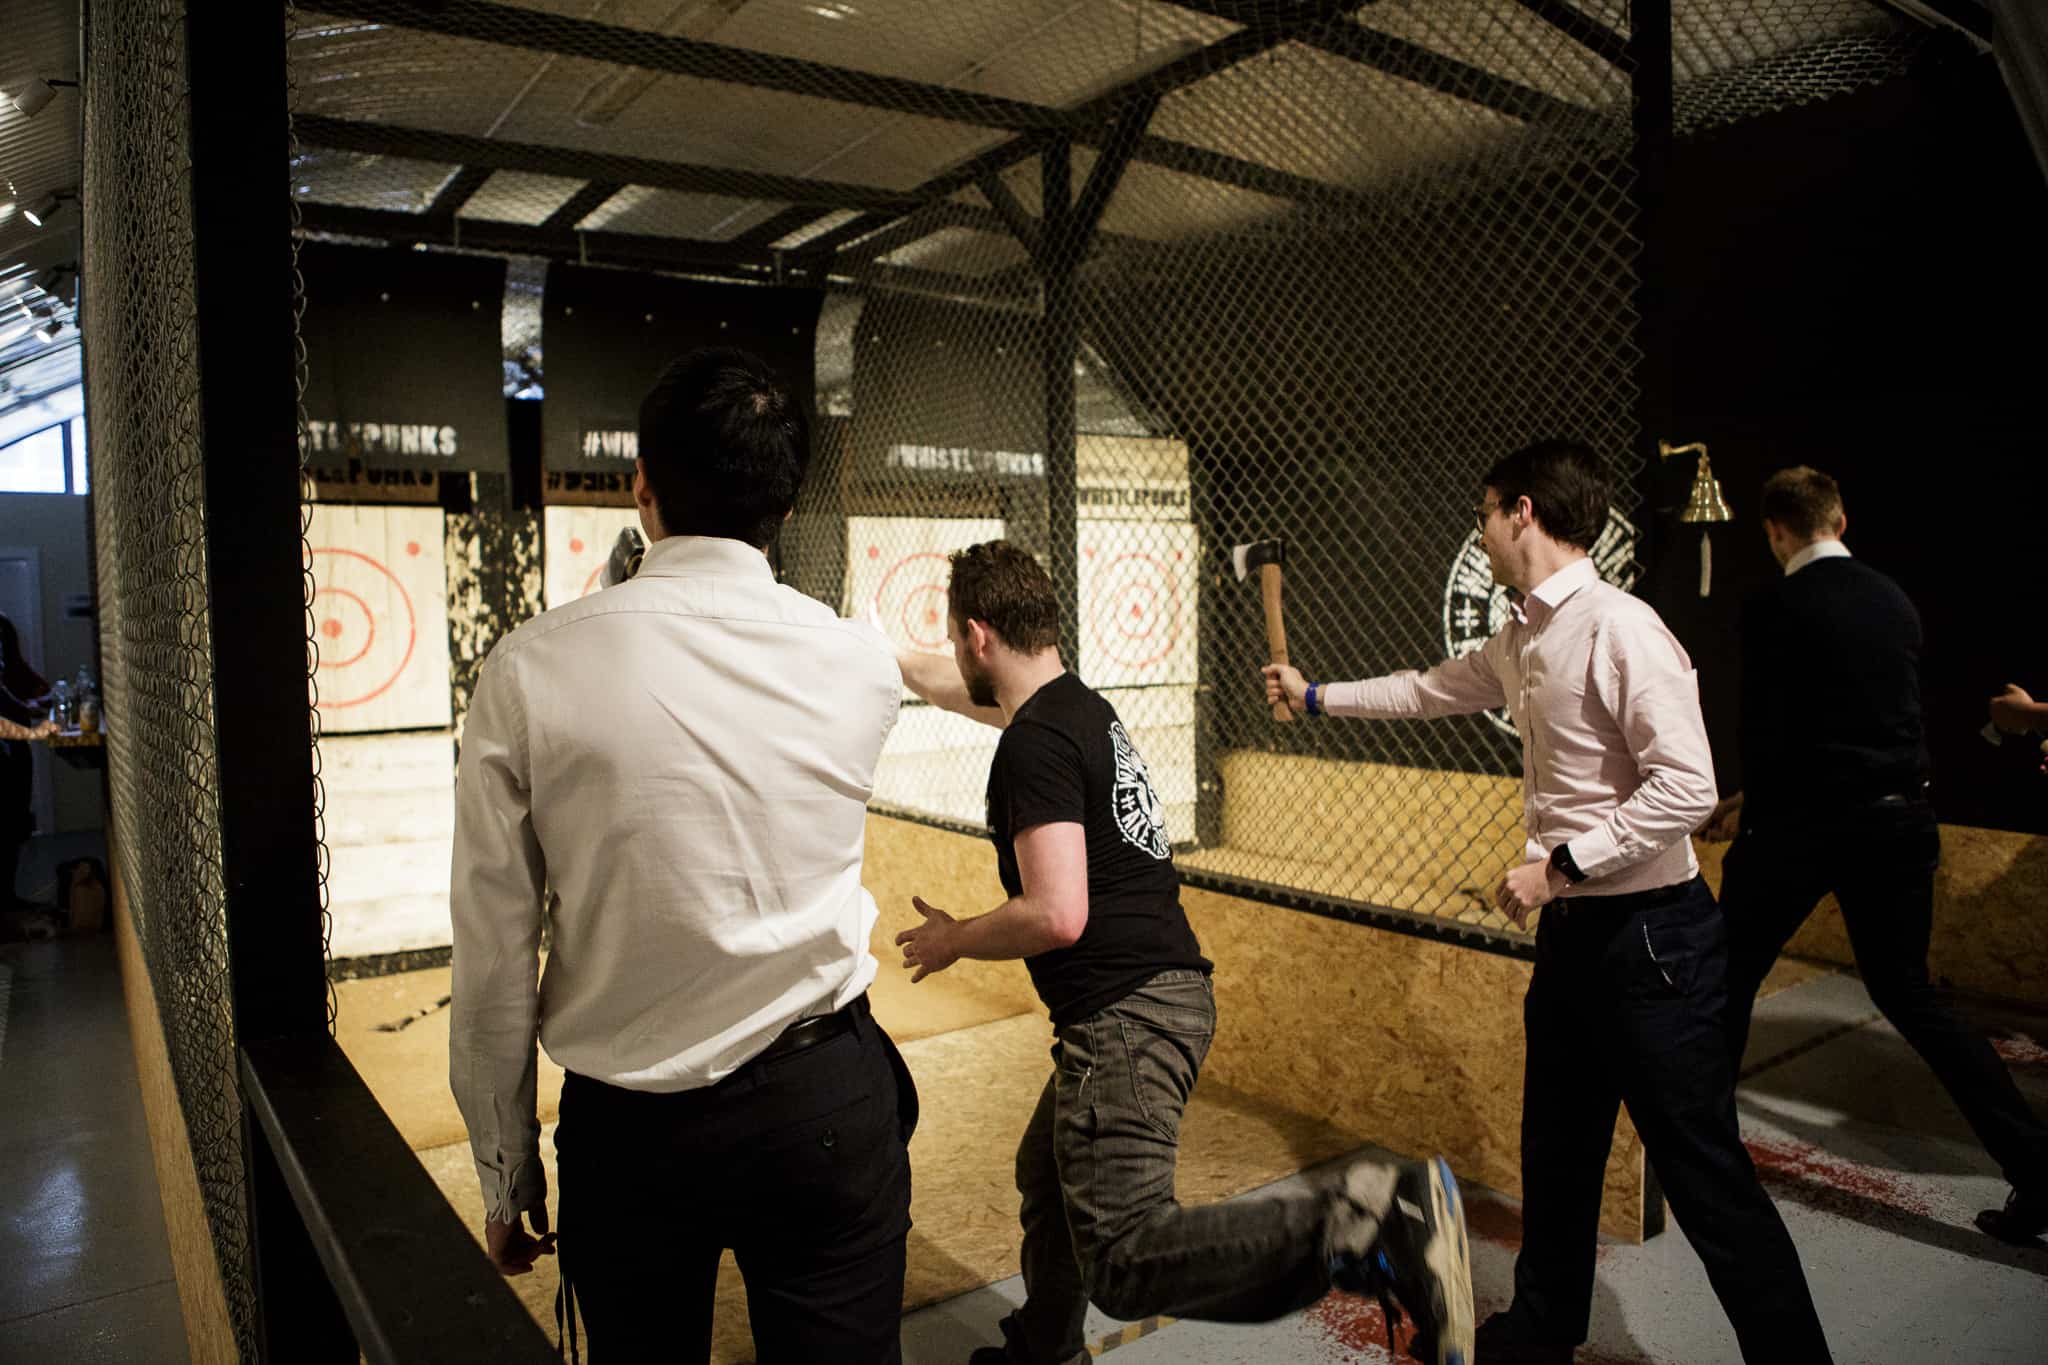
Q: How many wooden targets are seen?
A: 4